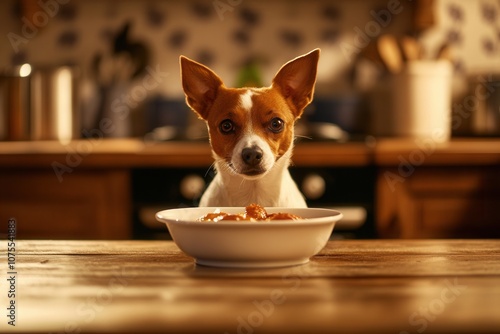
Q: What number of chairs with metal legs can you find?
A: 0